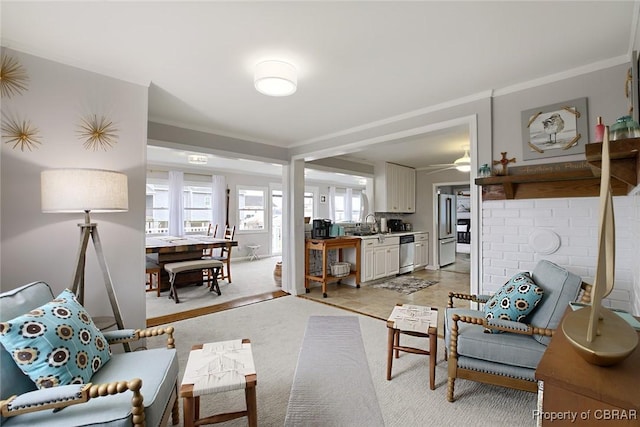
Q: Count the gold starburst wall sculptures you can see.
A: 3